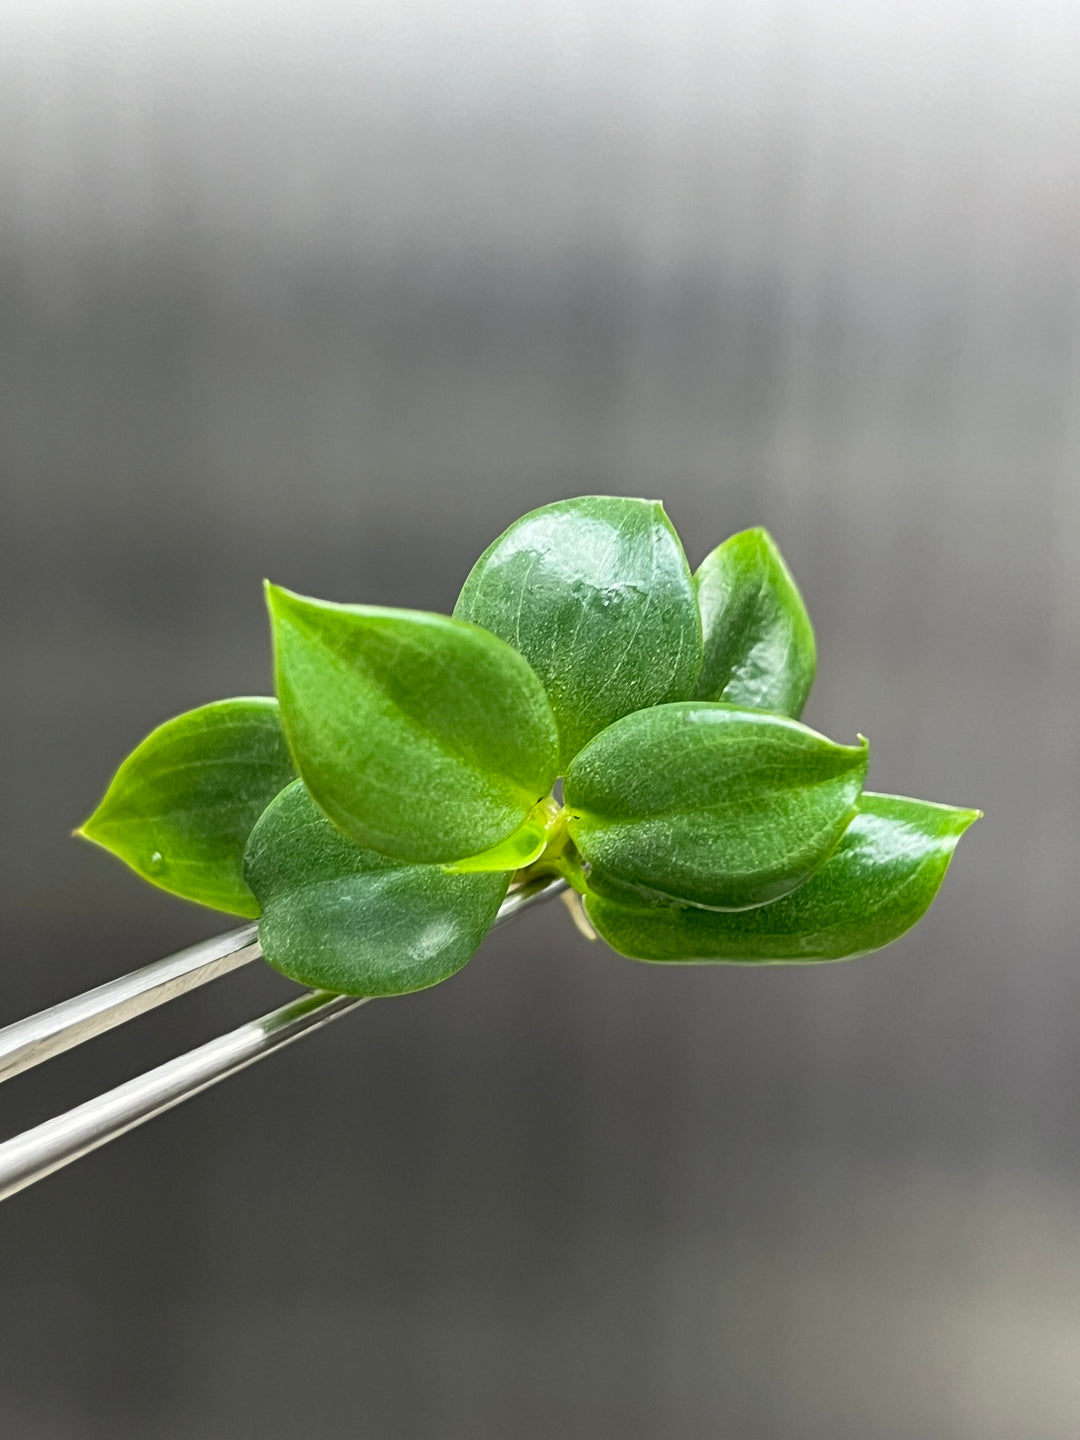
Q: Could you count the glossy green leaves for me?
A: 7